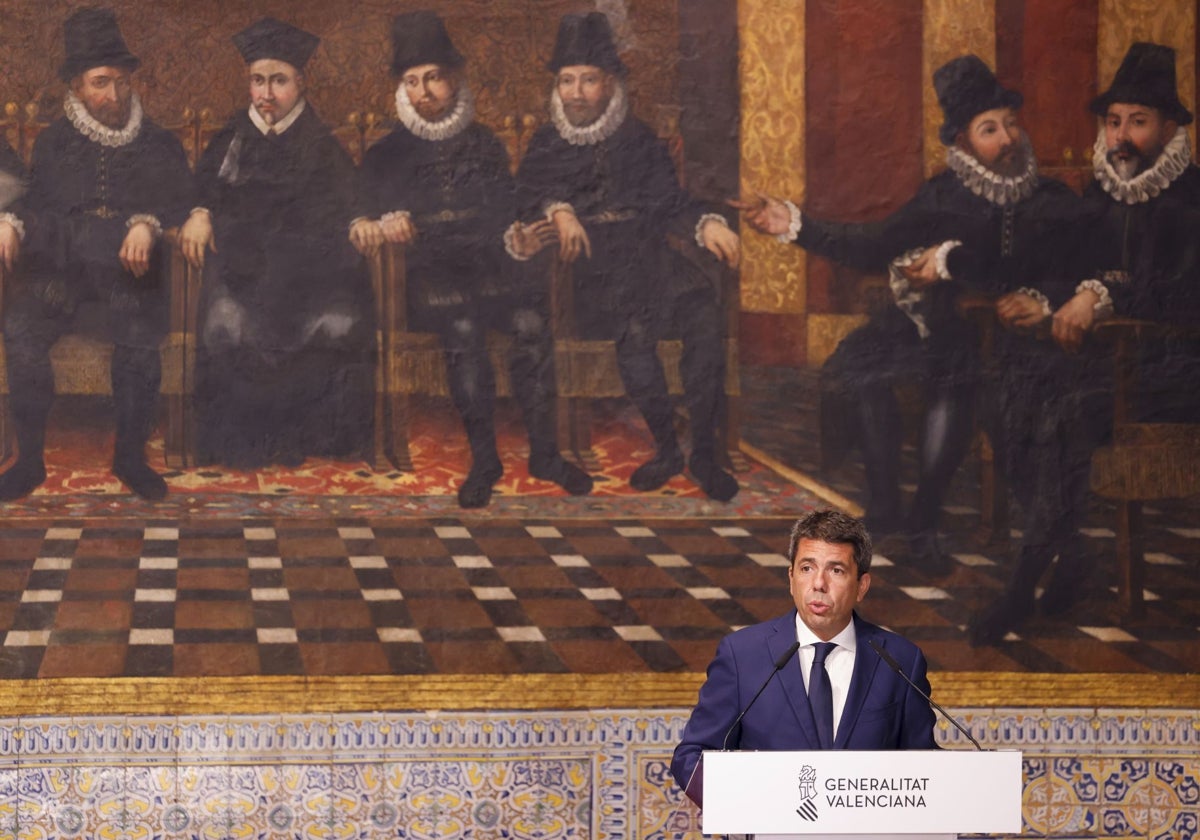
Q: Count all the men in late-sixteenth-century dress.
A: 6